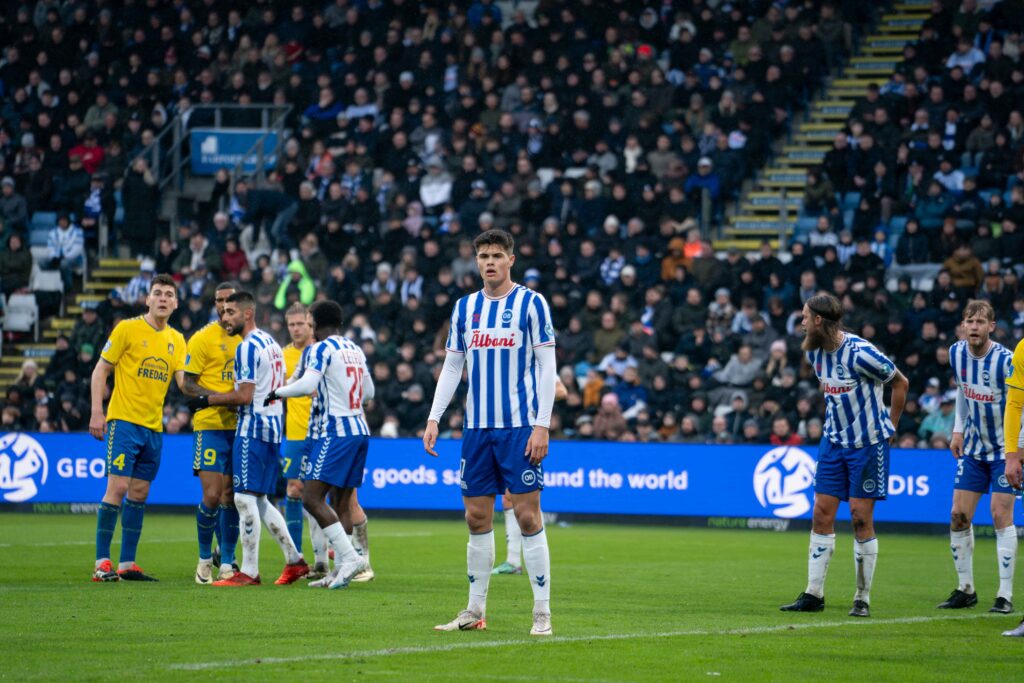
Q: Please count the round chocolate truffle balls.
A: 0